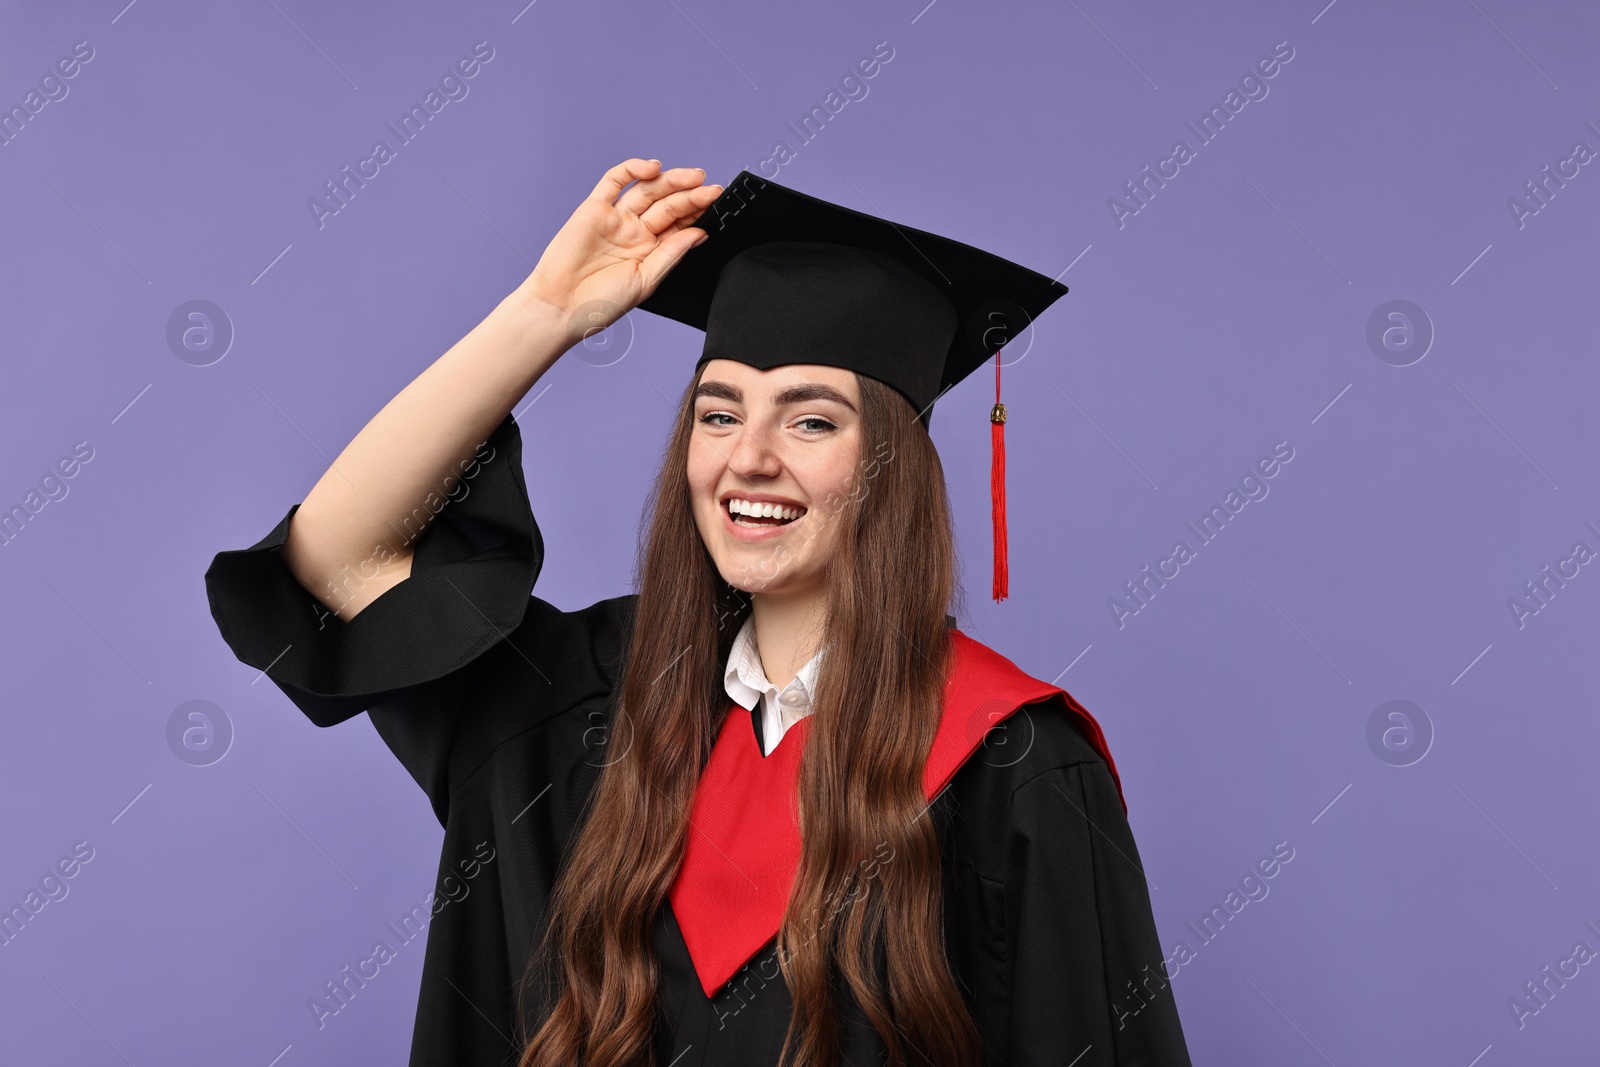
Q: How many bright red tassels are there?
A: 1